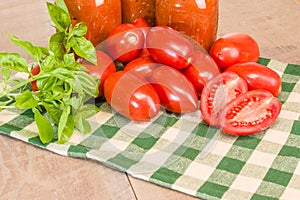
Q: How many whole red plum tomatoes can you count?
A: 11